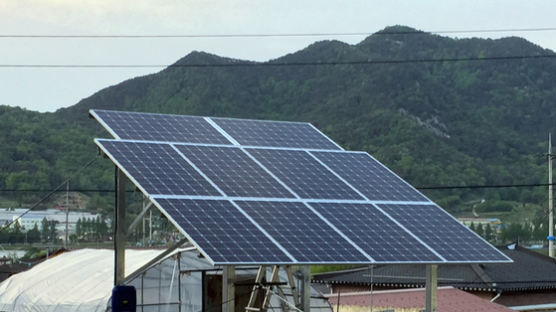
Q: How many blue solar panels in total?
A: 10